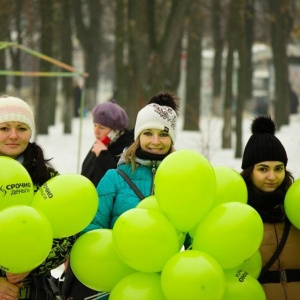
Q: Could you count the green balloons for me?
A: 14